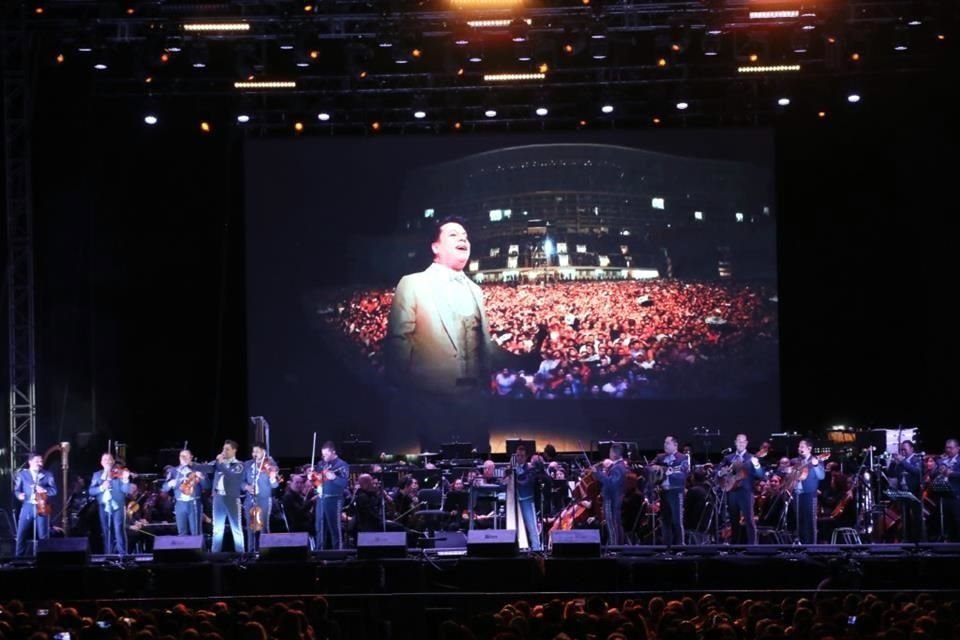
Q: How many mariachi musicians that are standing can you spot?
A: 13